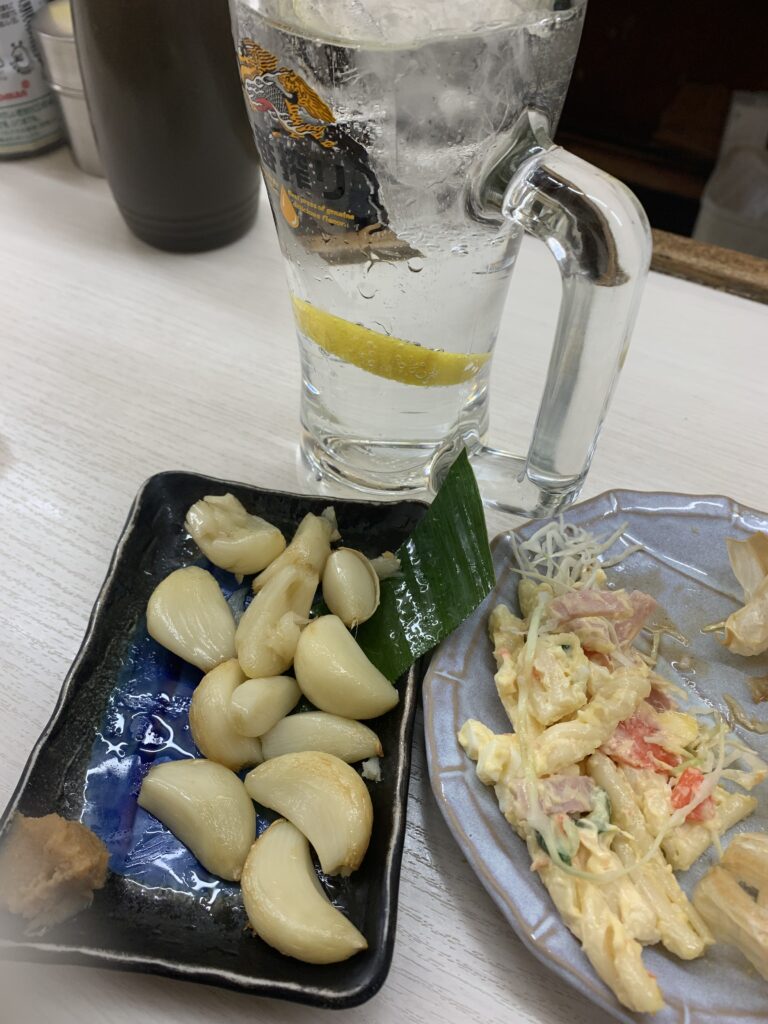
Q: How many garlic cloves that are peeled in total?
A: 12